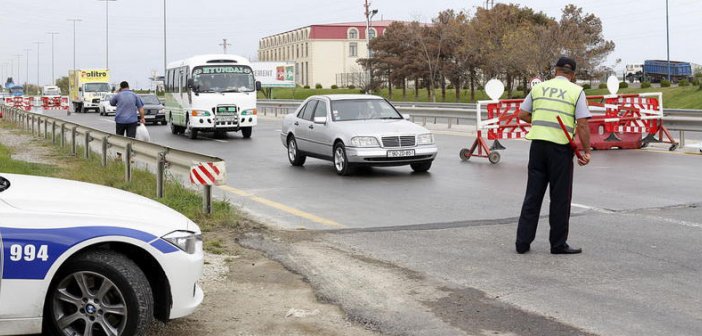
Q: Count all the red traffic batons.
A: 1